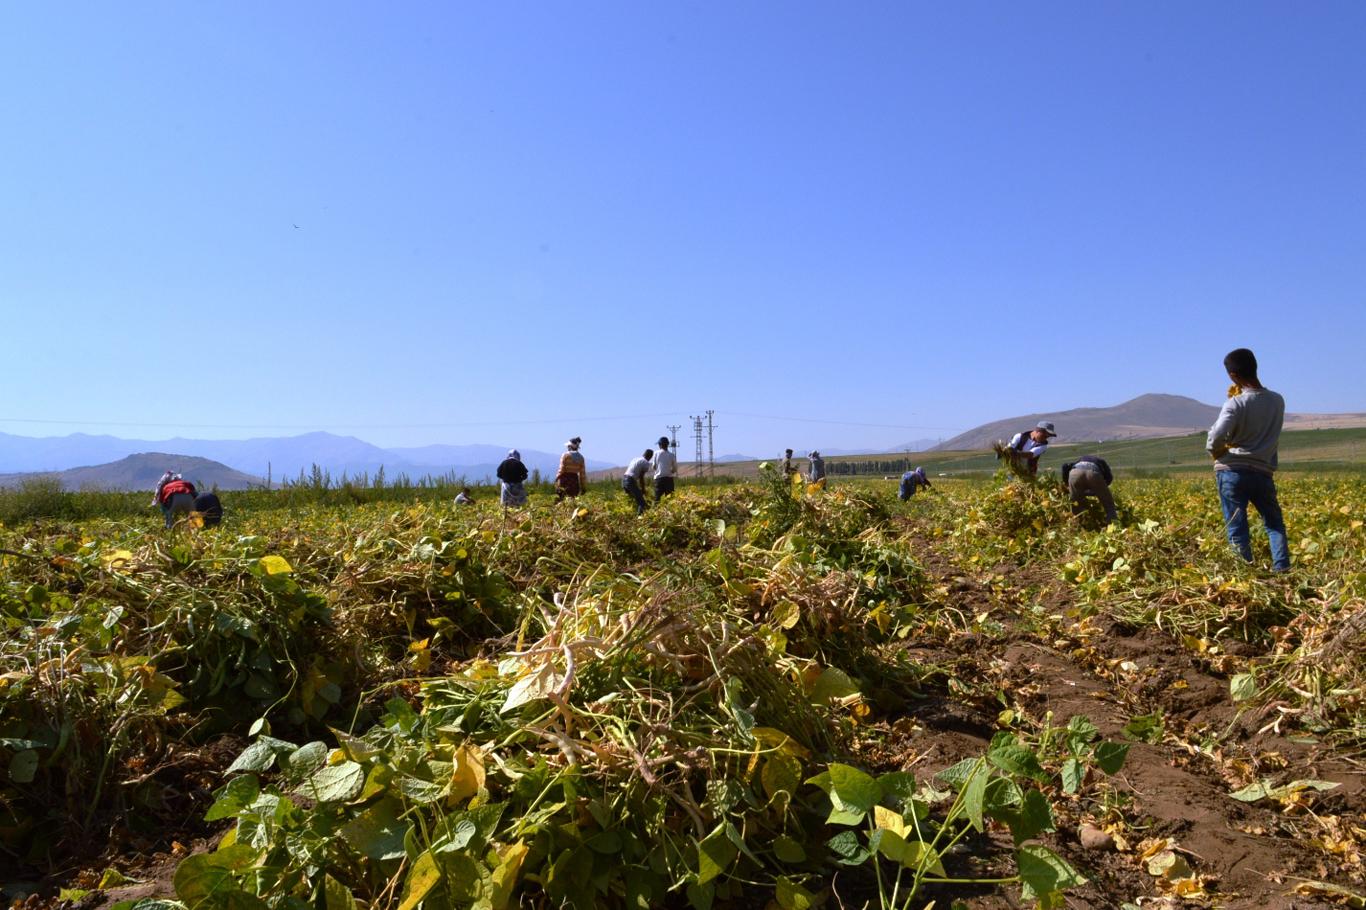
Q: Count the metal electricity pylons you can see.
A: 3